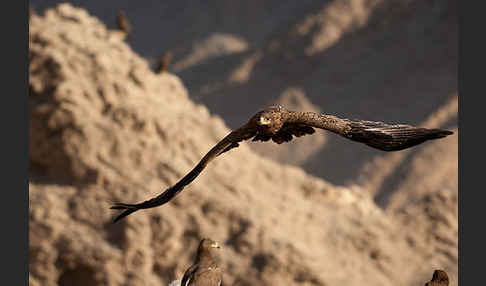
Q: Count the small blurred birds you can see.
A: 2